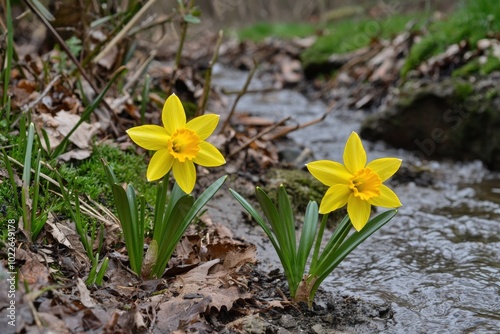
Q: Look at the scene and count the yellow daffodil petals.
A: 12